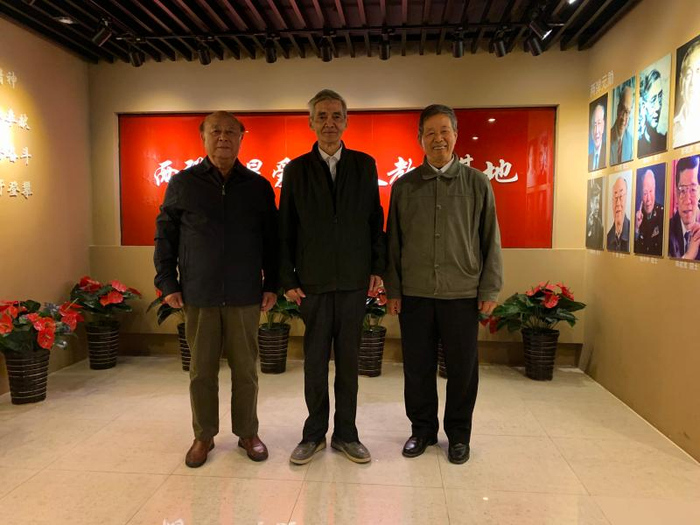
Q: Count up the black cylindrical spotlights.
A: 10